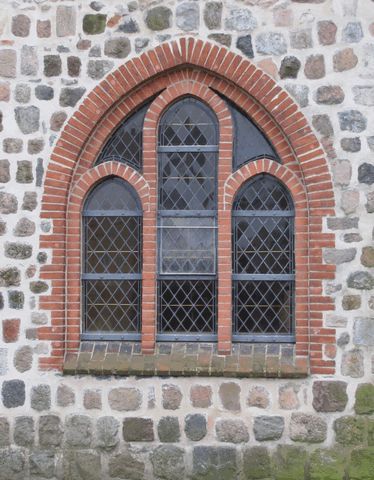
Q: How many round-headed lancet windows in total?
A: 3